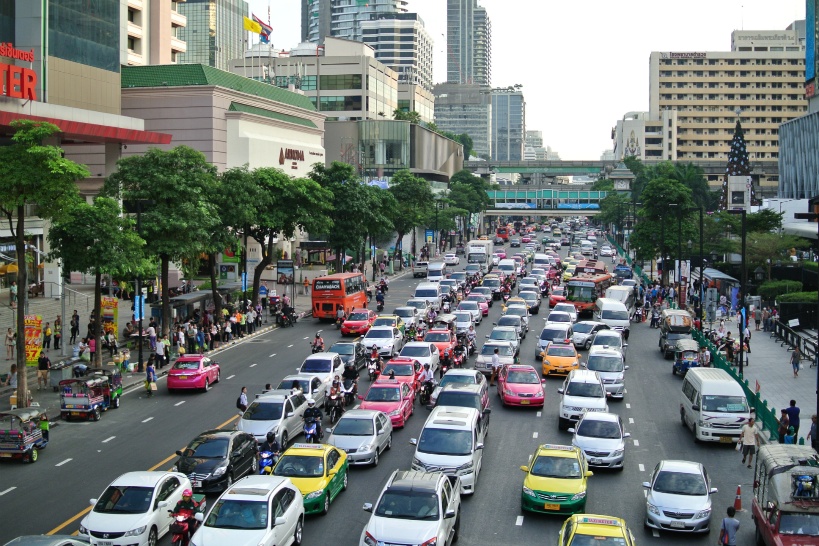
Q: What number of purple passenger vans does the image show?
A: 0